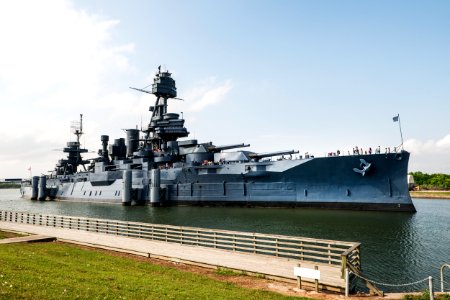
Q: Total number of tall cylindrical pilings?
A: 4